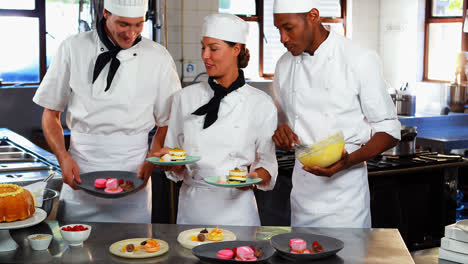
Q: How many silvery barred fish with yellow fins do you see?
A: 0